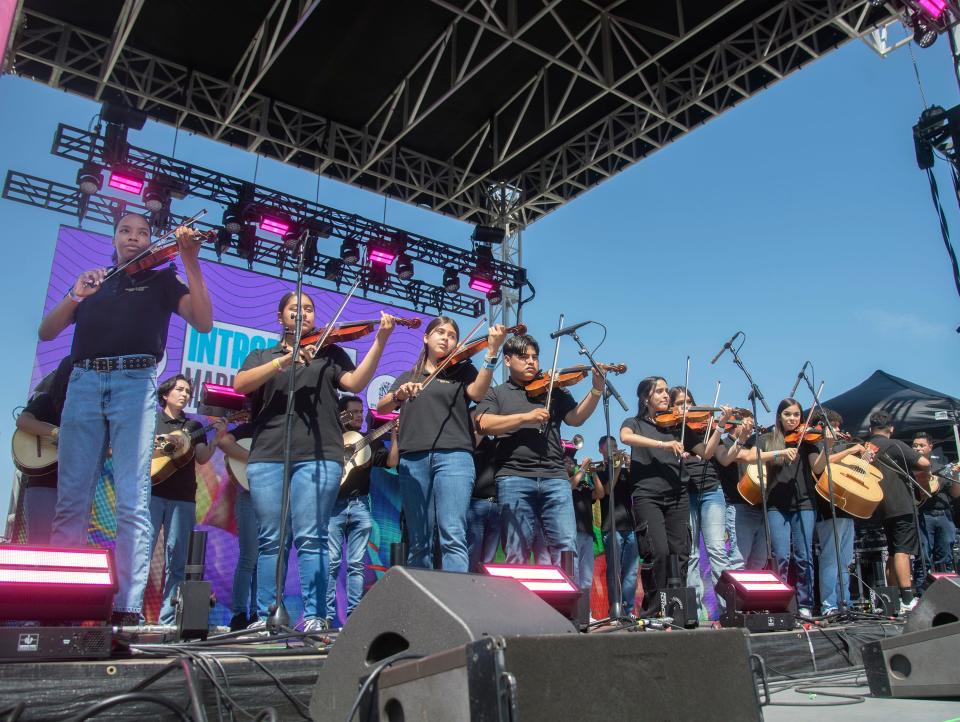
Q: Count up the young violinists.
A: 7